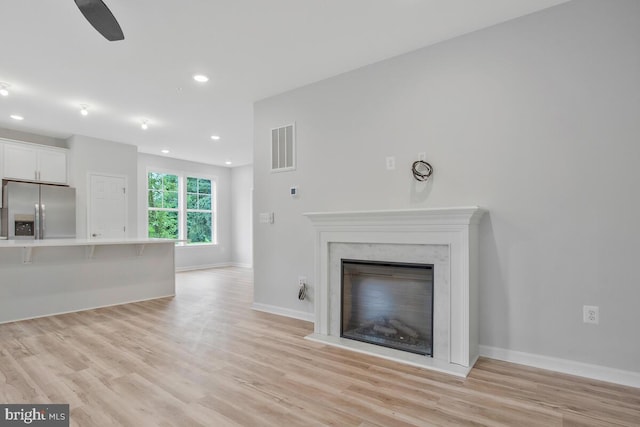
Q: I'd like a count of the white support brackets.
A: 3